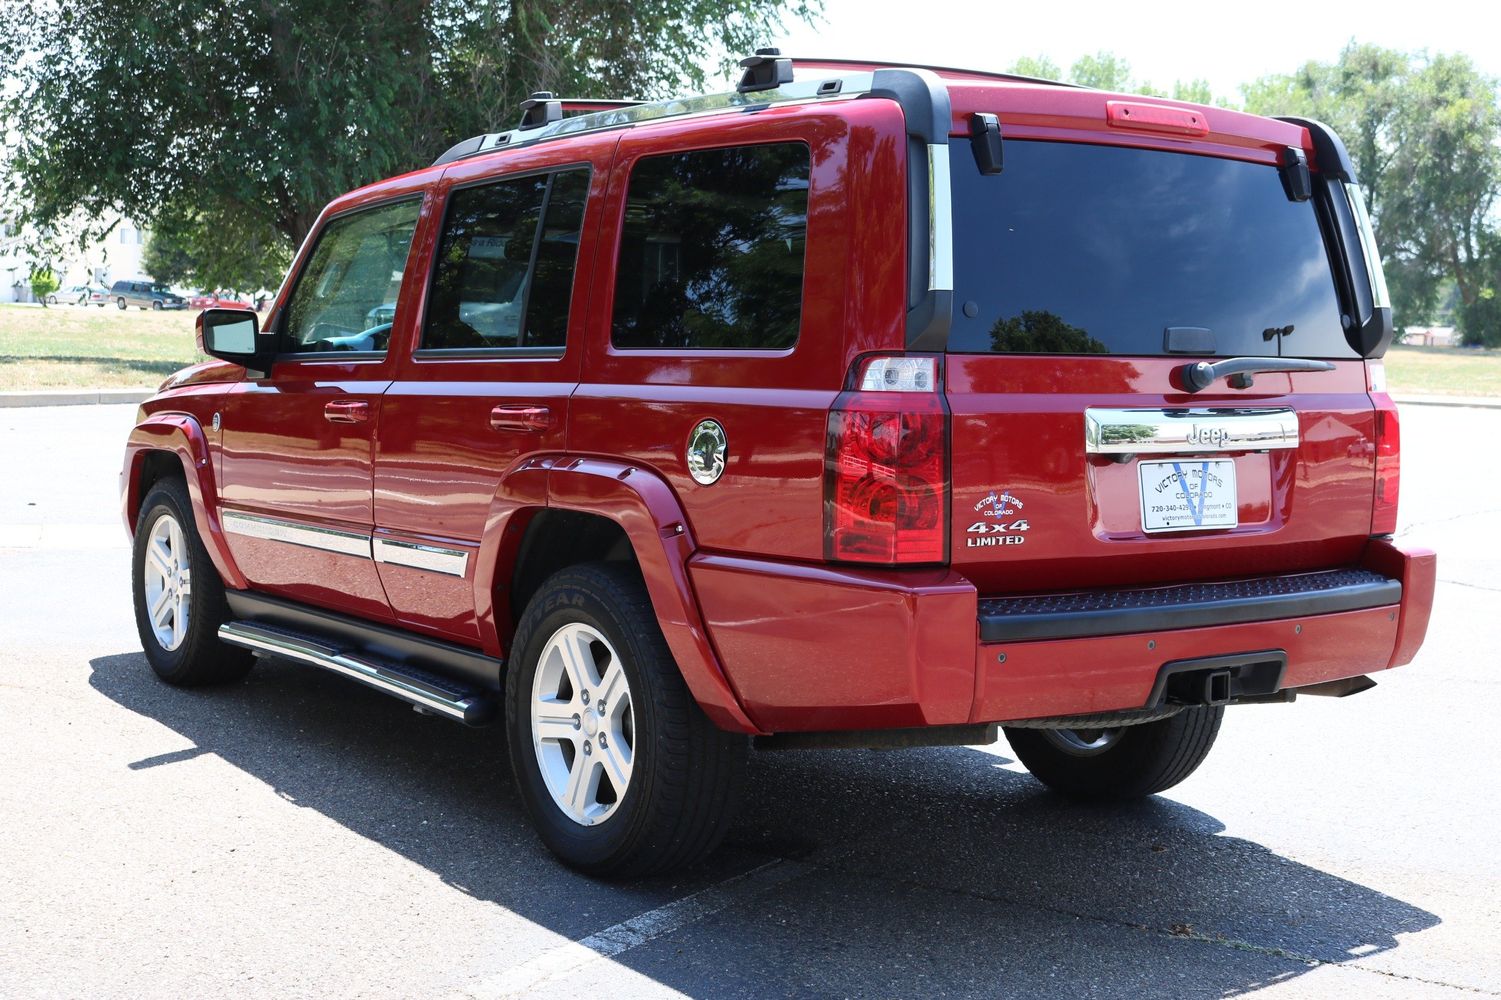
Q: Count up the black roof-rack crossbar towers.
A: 2